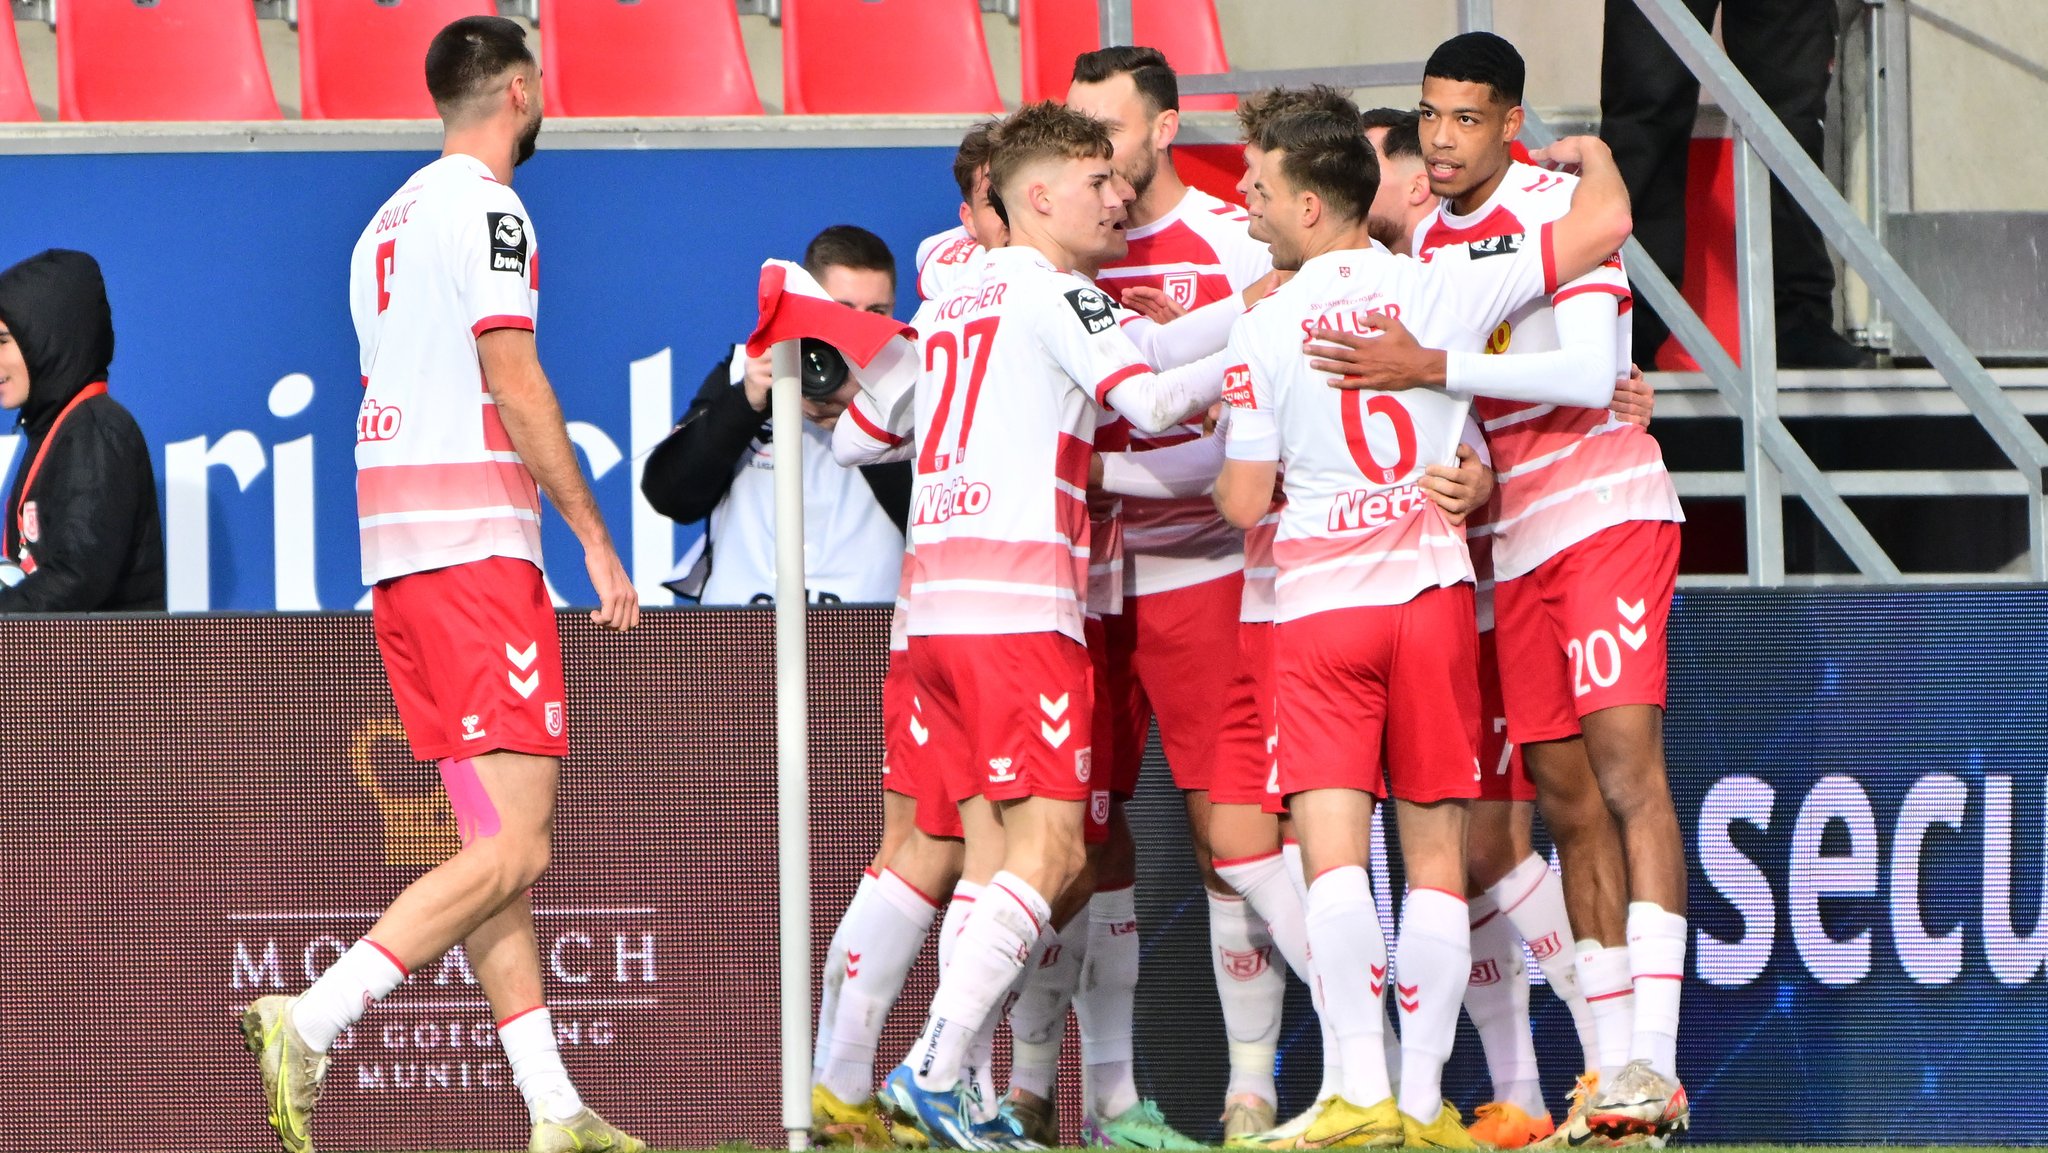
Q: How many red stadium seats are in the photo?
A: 6